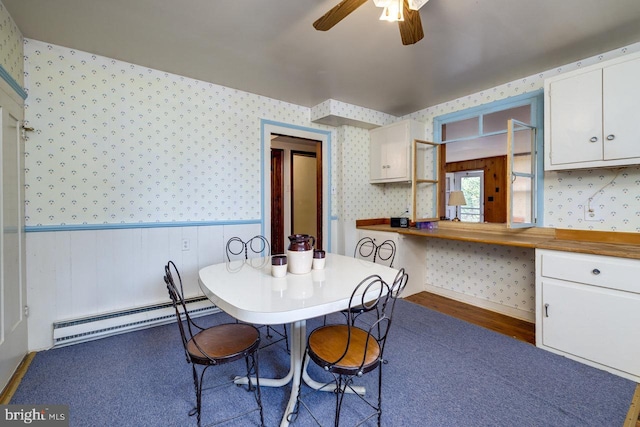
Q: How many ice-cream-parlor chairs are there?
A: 4